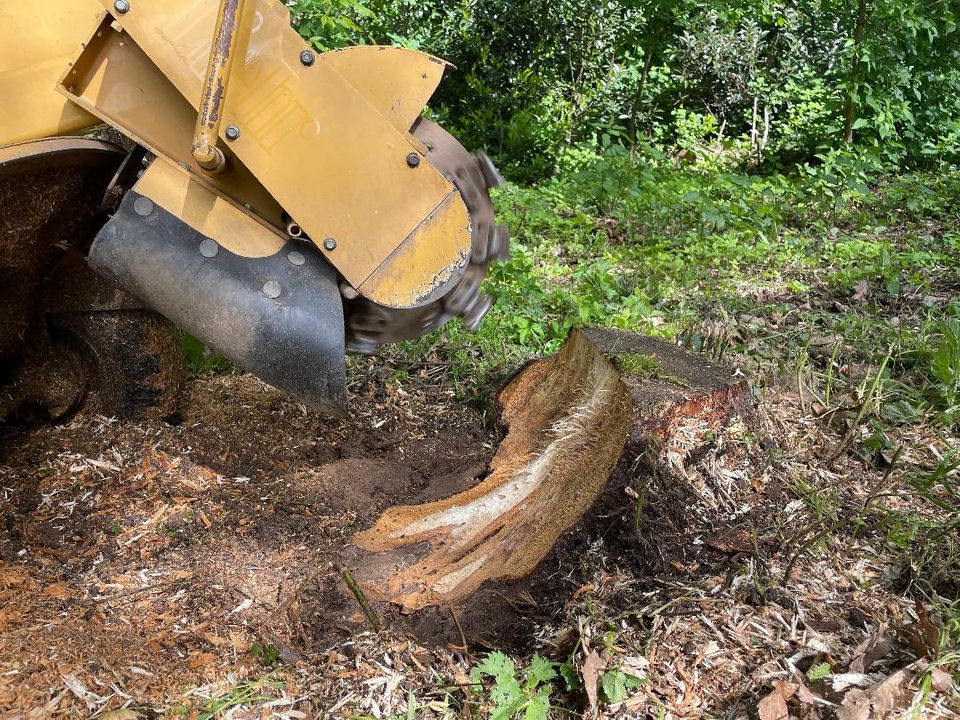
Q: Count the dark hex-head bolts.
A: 5